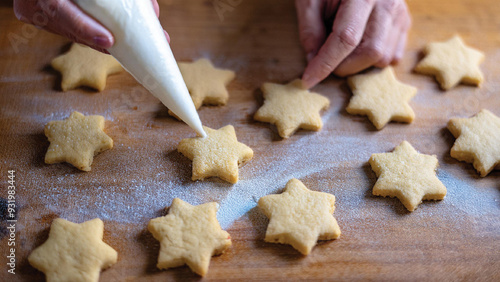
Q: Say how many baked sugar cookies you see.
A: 12